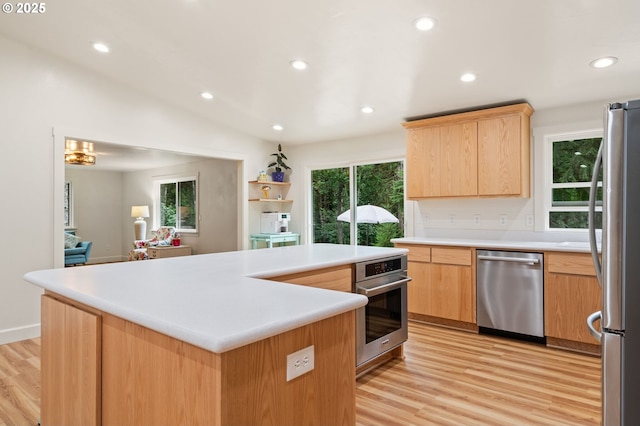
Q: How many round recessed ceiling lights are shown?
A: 8